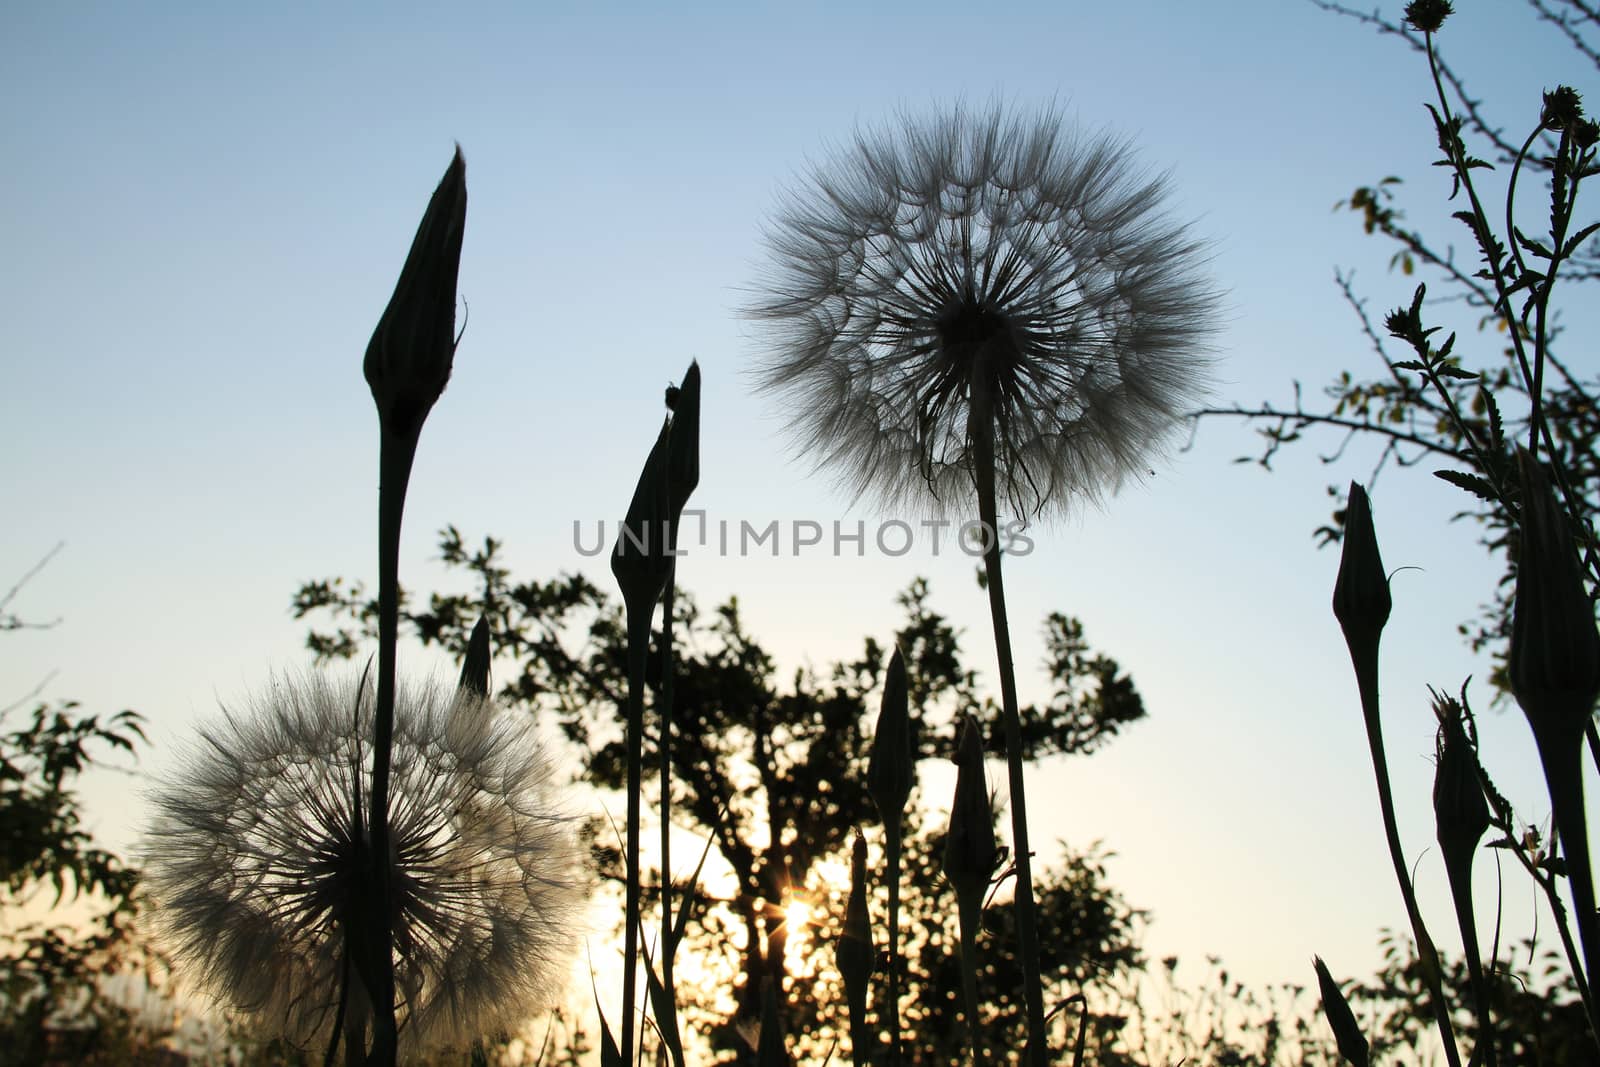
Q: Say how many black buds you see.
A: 11